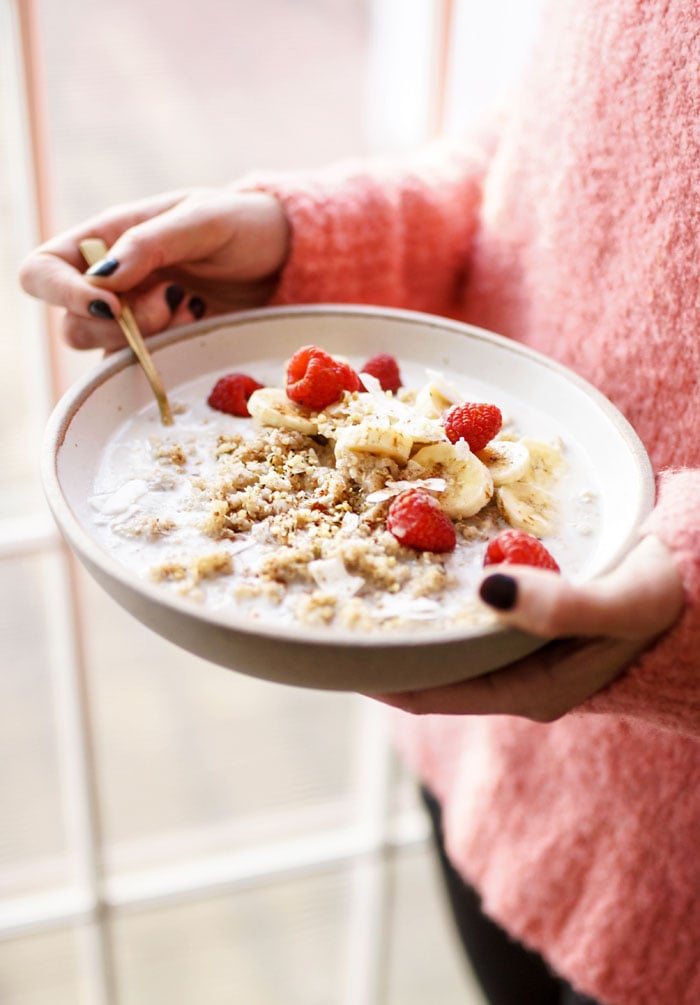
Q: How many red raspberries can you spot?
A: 6